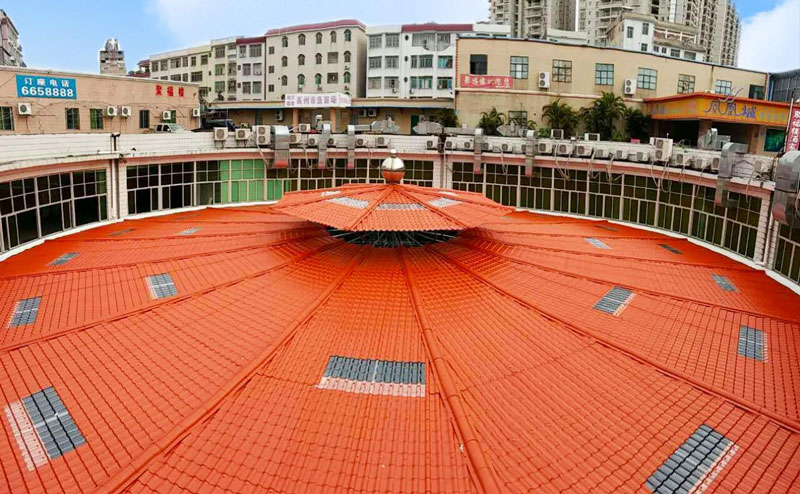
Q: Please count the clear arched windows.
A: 13